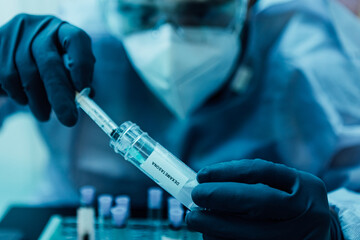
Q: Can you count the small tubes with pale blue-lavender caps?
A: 7